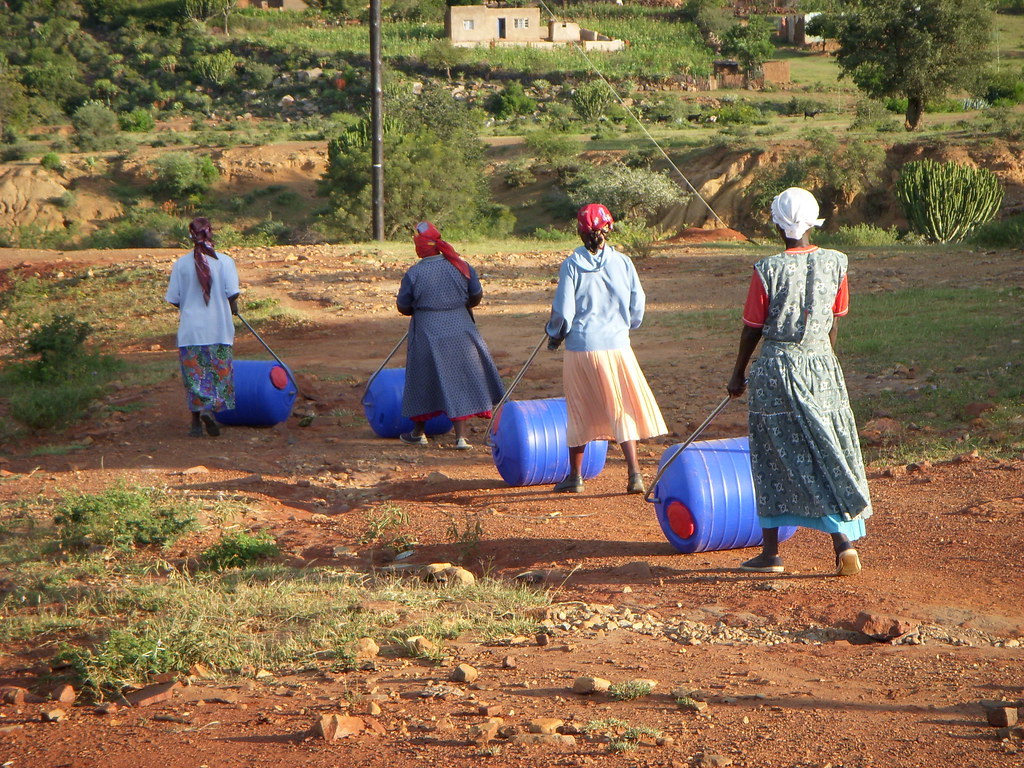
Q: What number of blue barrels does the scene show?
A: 4